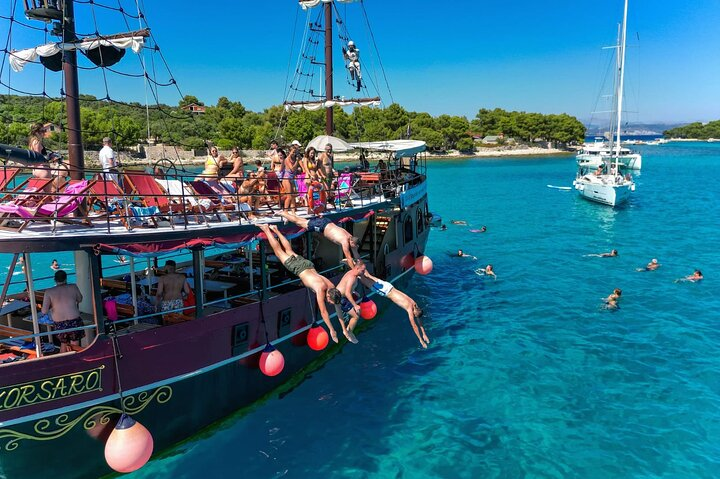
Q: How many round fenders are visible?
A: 5